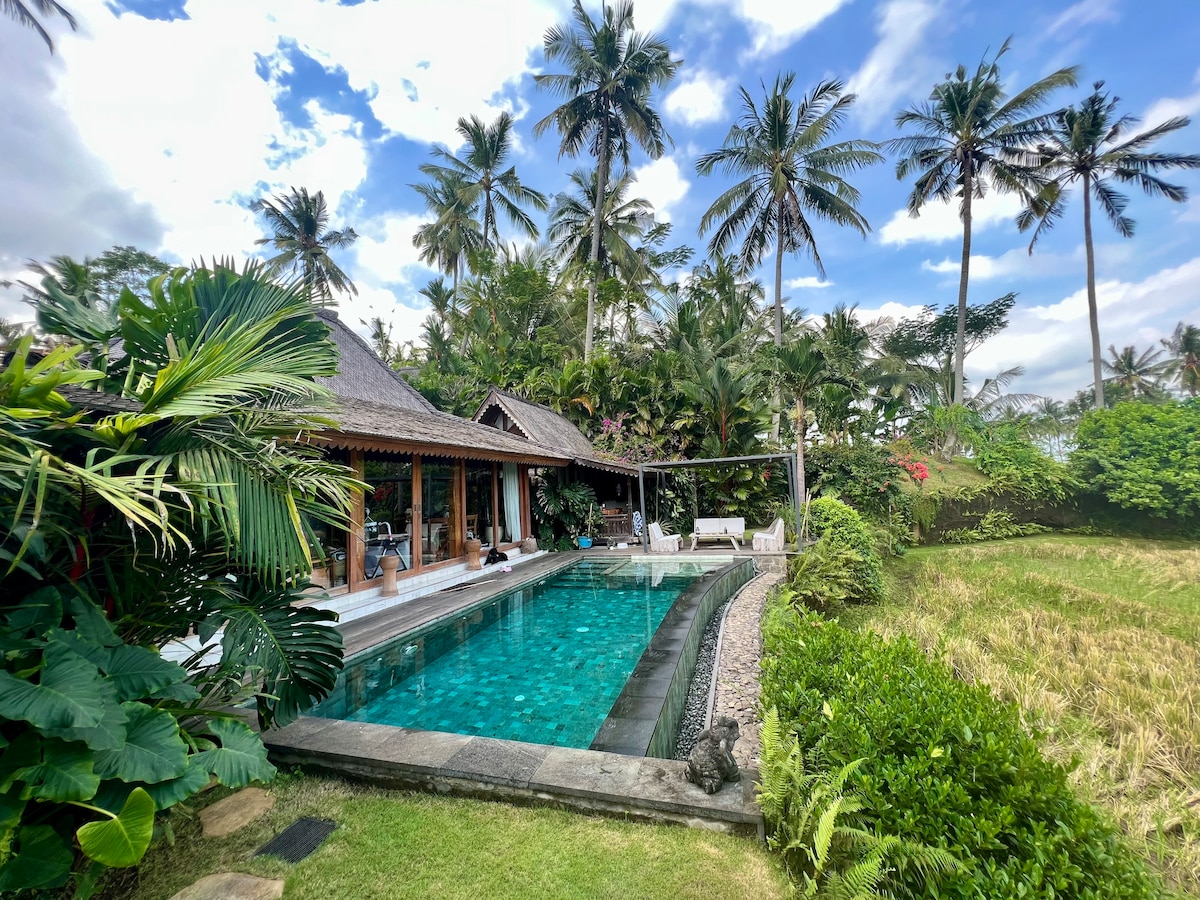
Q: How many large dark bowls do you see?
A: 0